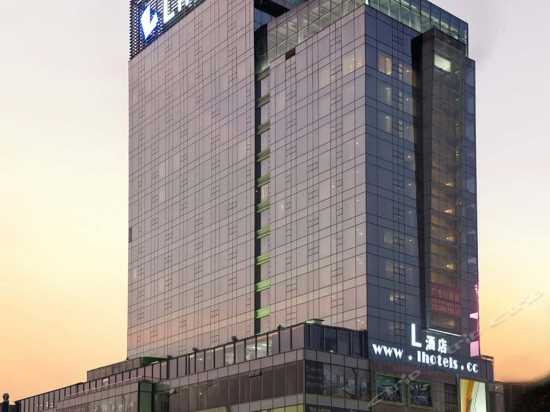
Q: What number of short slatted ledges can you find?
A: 10